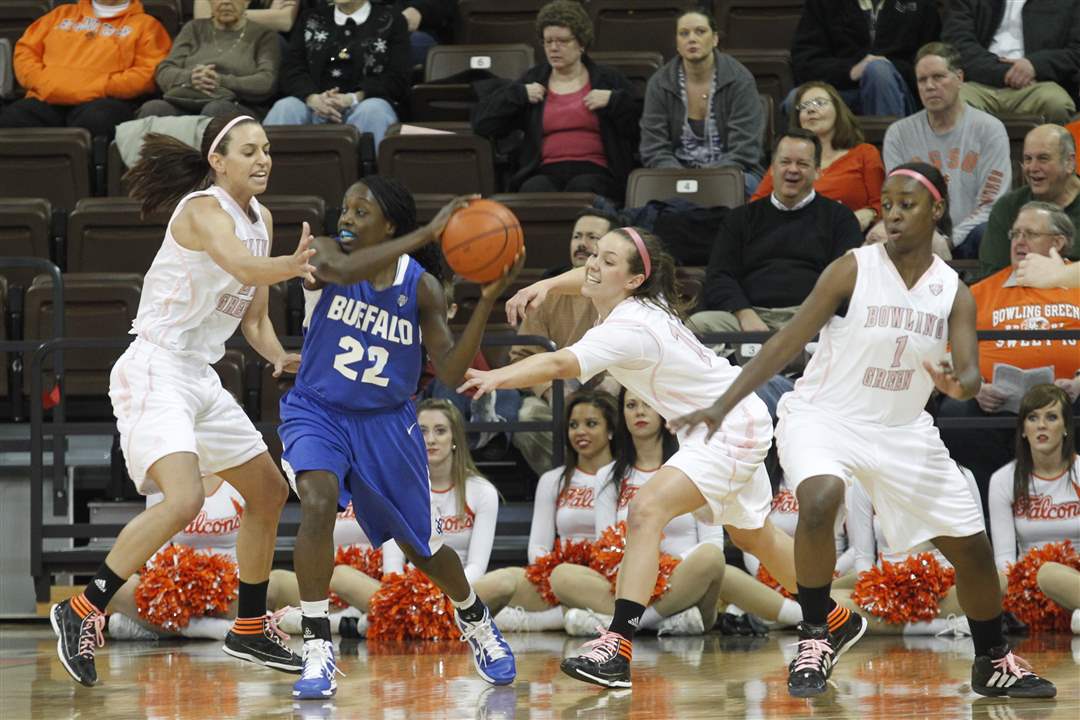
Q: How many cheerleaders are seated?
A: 8